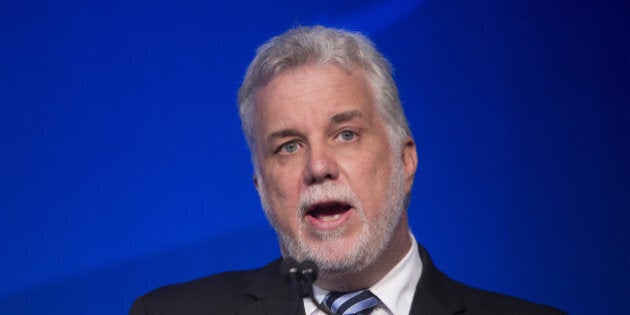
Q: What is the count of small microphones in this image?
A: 2